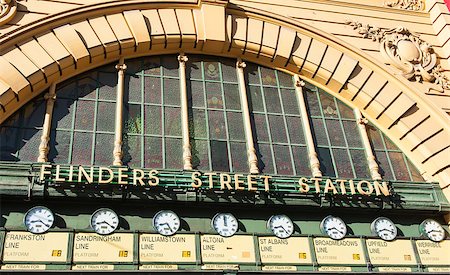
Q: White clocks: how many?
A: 8